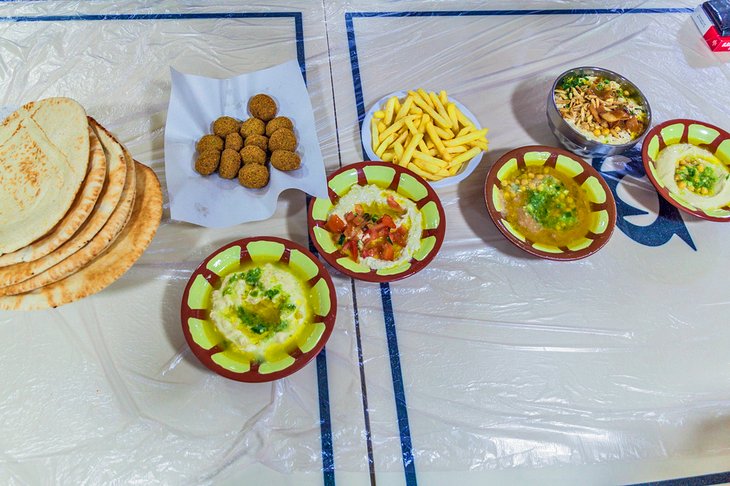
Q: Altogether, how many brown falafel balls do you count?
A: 13